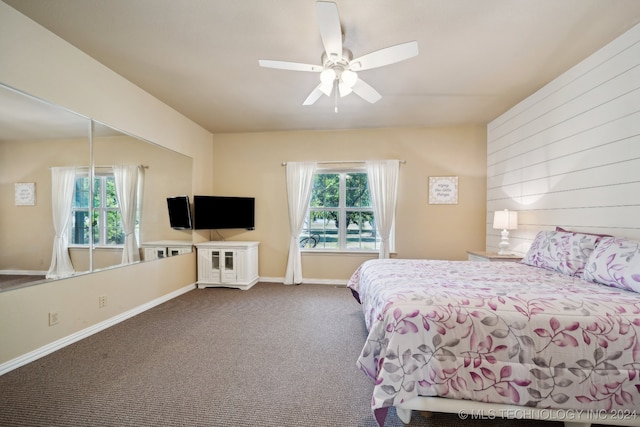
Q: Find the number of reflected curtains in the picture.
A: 2